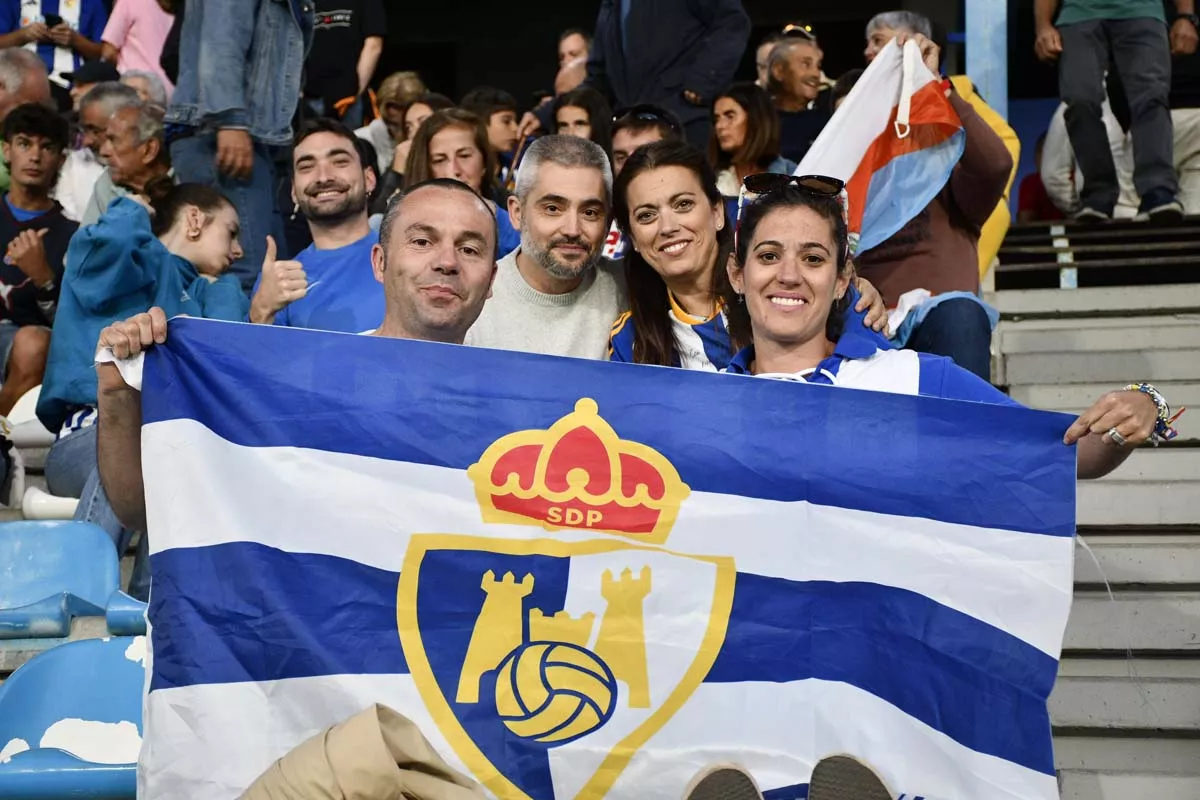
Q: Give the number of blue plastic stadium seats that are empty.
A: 2